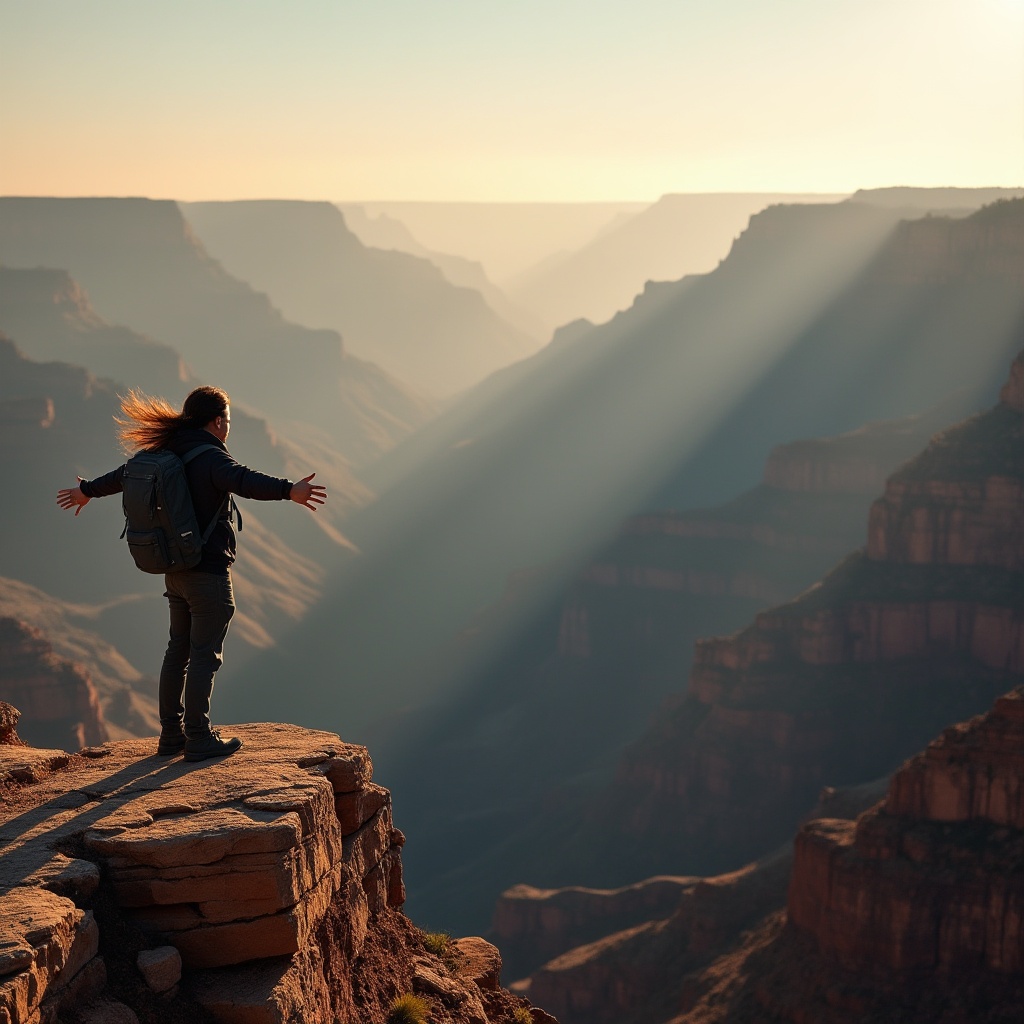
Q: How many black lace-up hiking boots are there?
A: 2